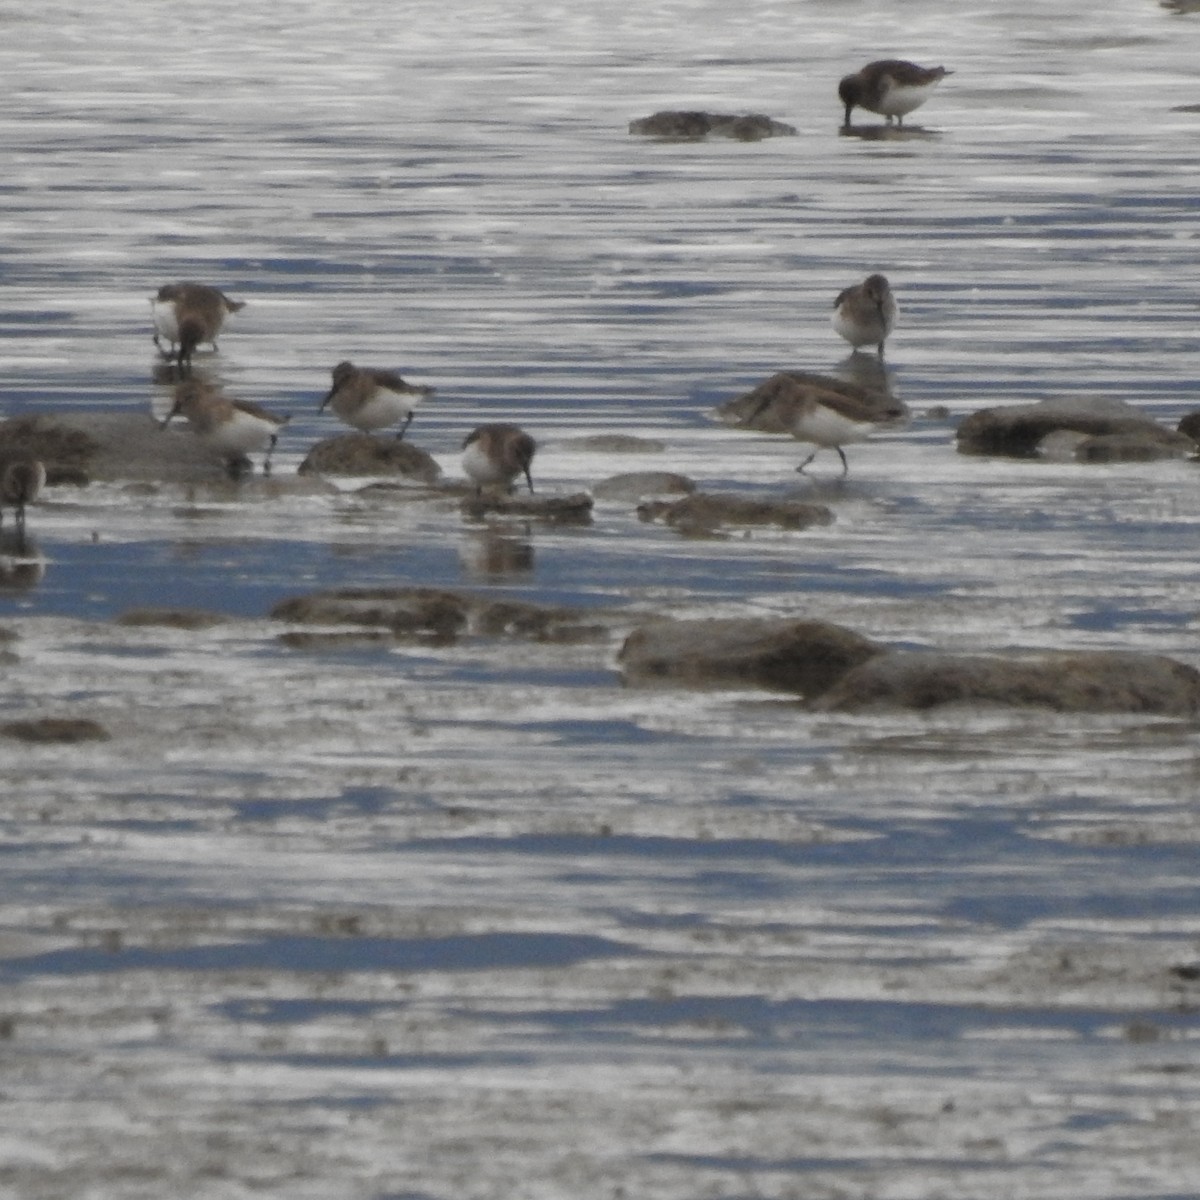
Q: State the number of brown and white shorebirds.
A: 8